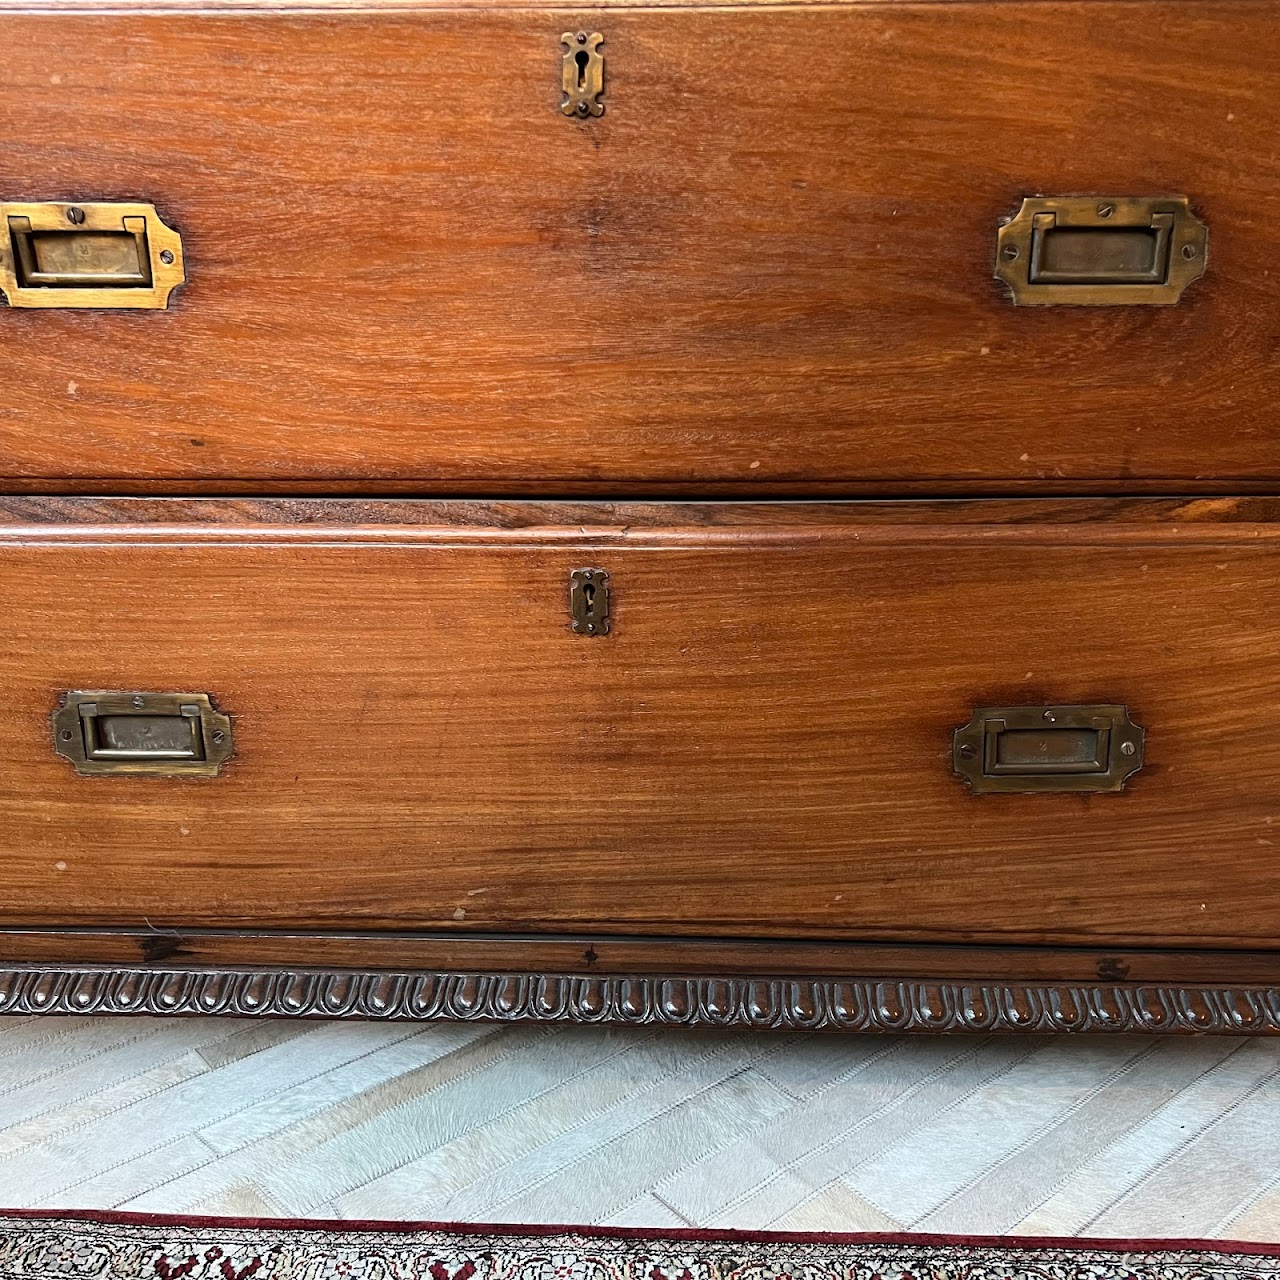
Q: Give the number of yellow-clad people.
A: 0